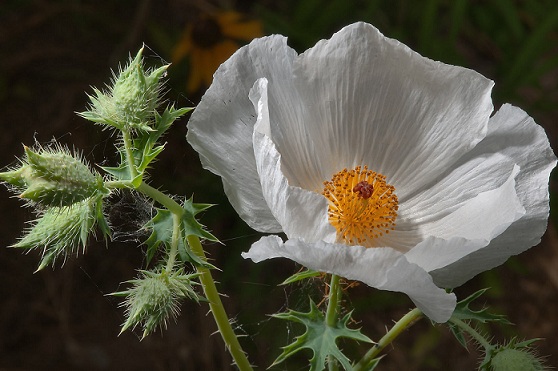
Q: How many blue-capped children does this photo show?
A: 0